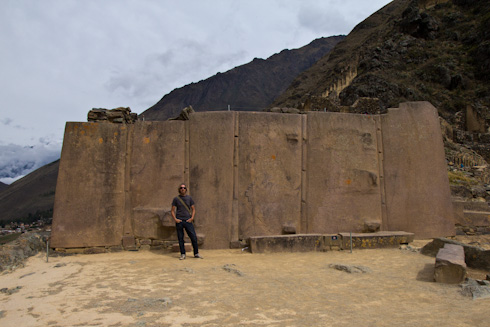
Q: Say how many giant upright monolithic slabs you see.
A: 6